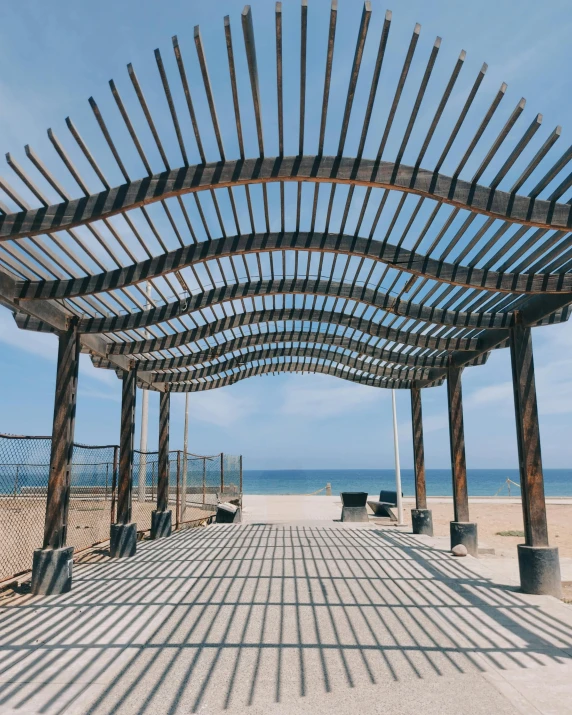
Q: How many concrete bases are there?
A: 6